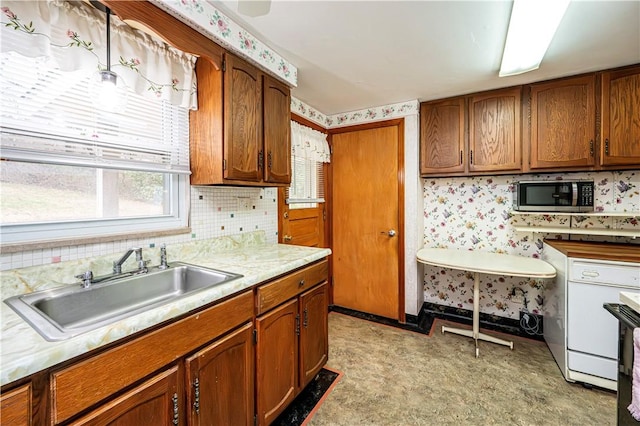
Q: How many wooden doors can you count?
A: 2